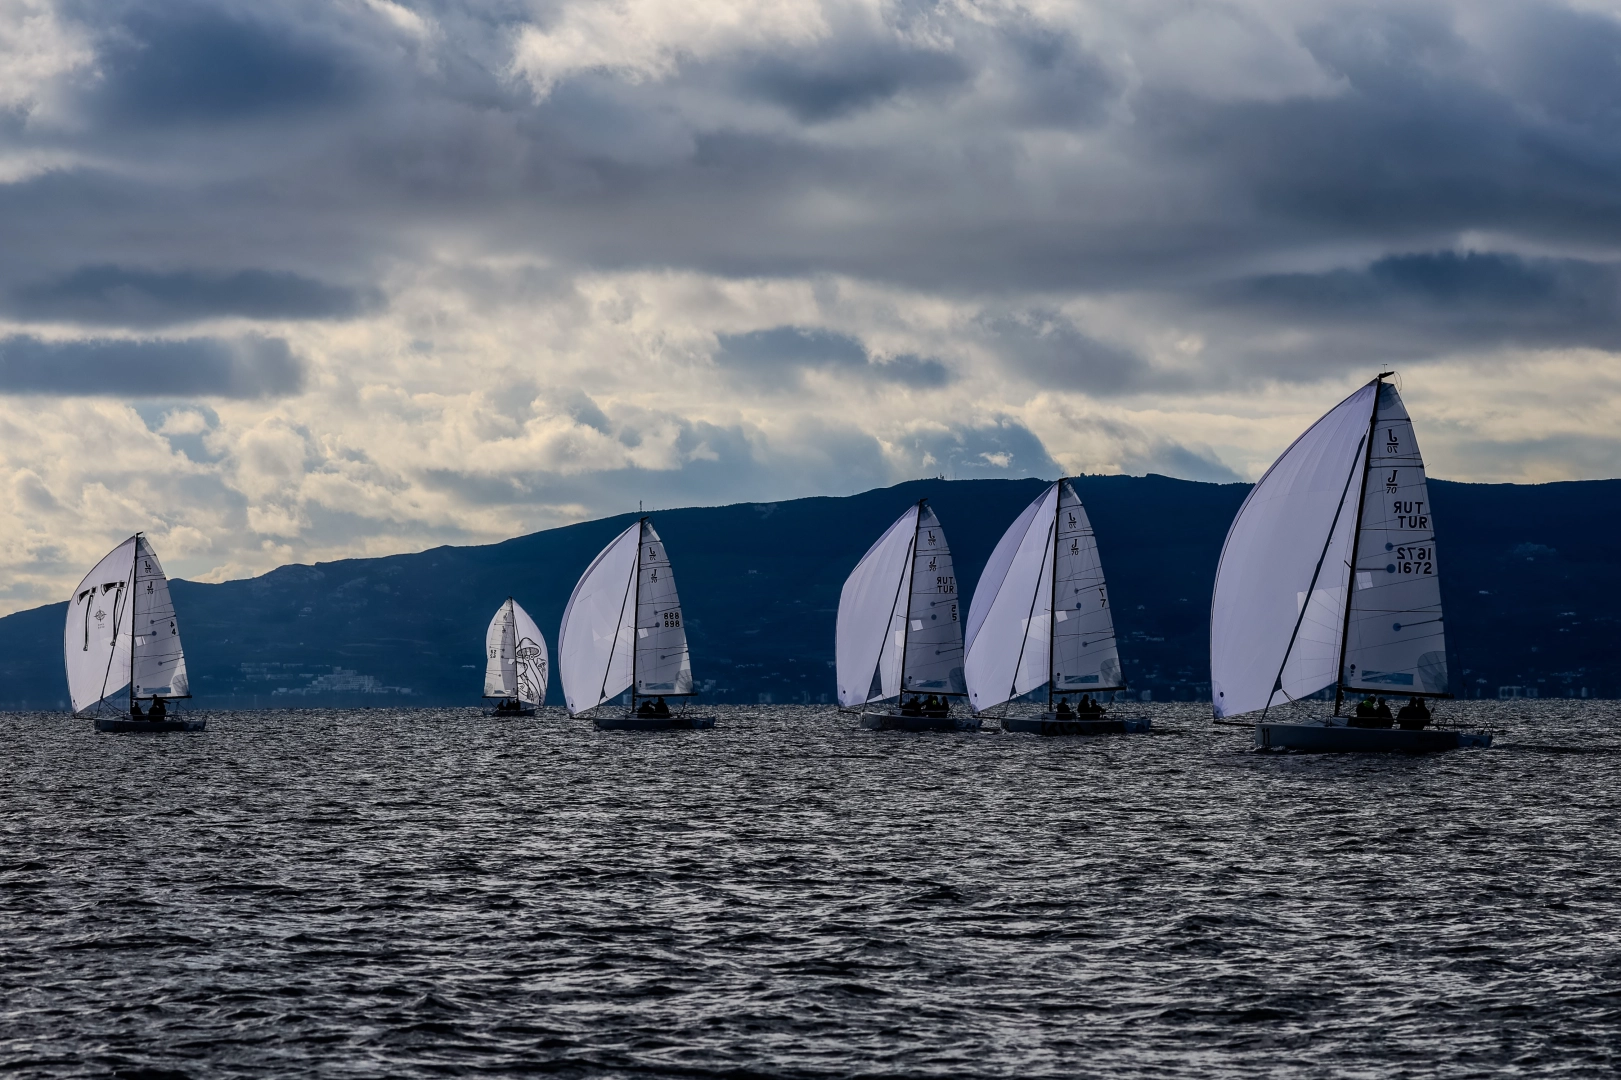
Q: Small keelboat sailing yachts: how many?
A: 6